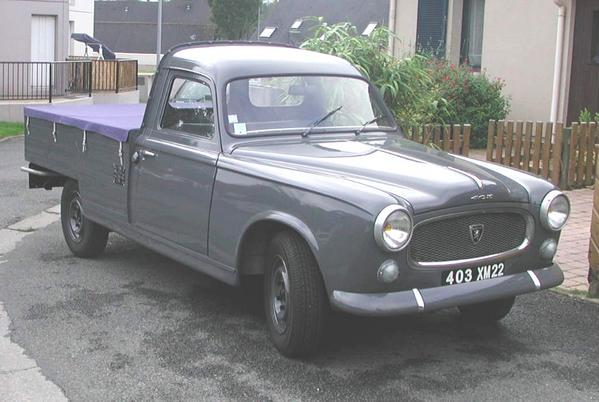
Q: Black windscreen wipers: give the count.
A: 2